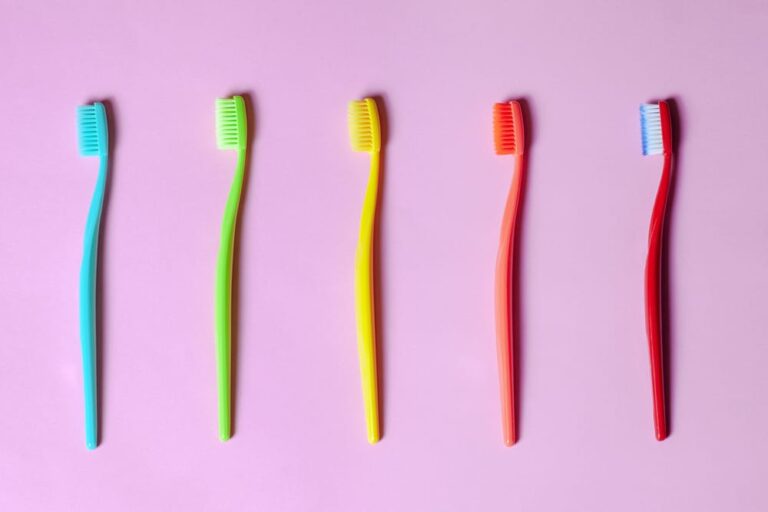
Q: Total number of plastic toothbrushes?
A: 5